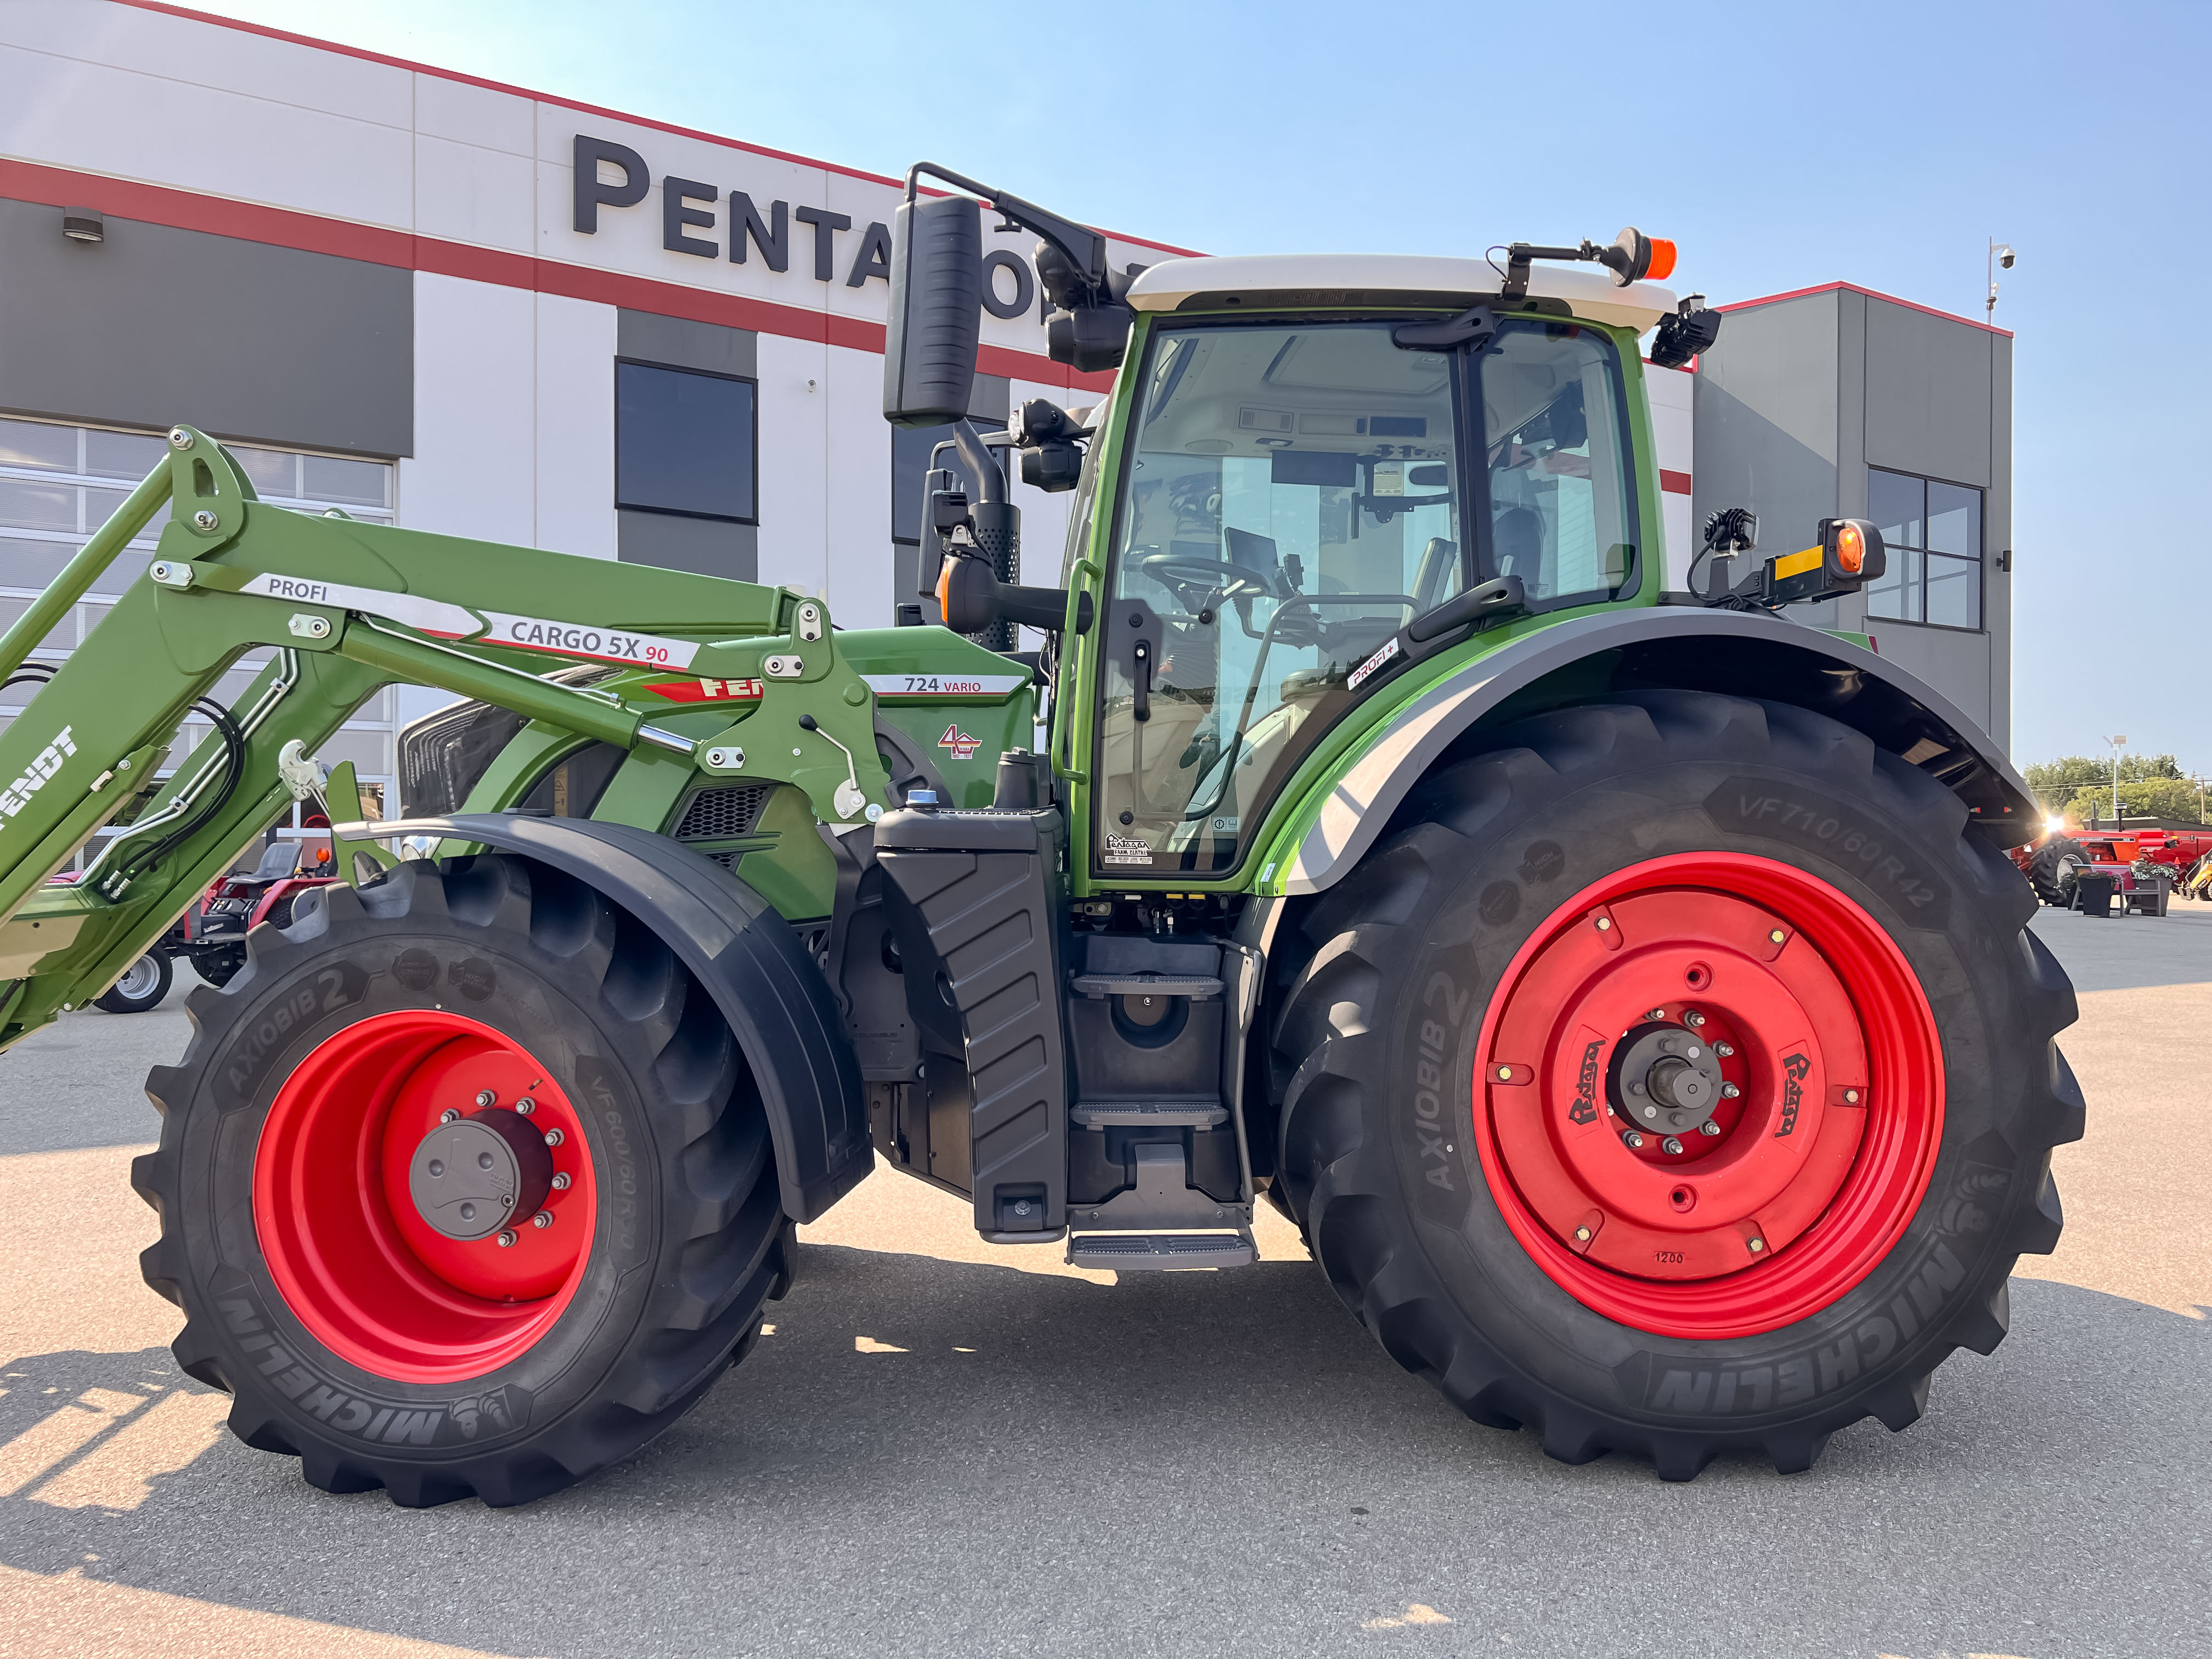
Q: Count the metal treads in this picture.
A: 3